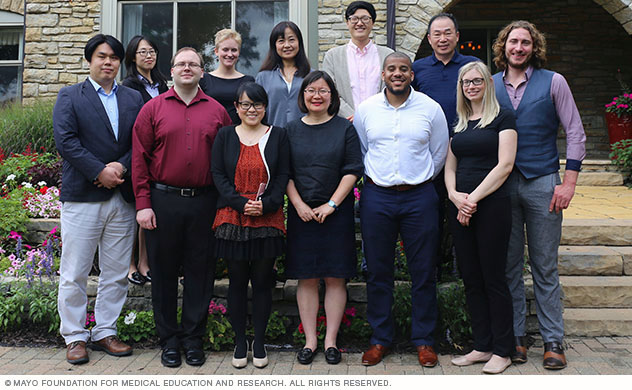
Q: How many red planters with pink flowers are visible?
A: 1